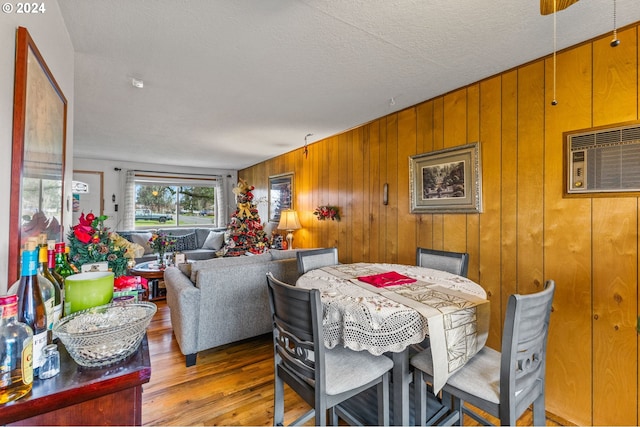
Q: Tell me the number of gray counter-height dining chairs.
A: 4